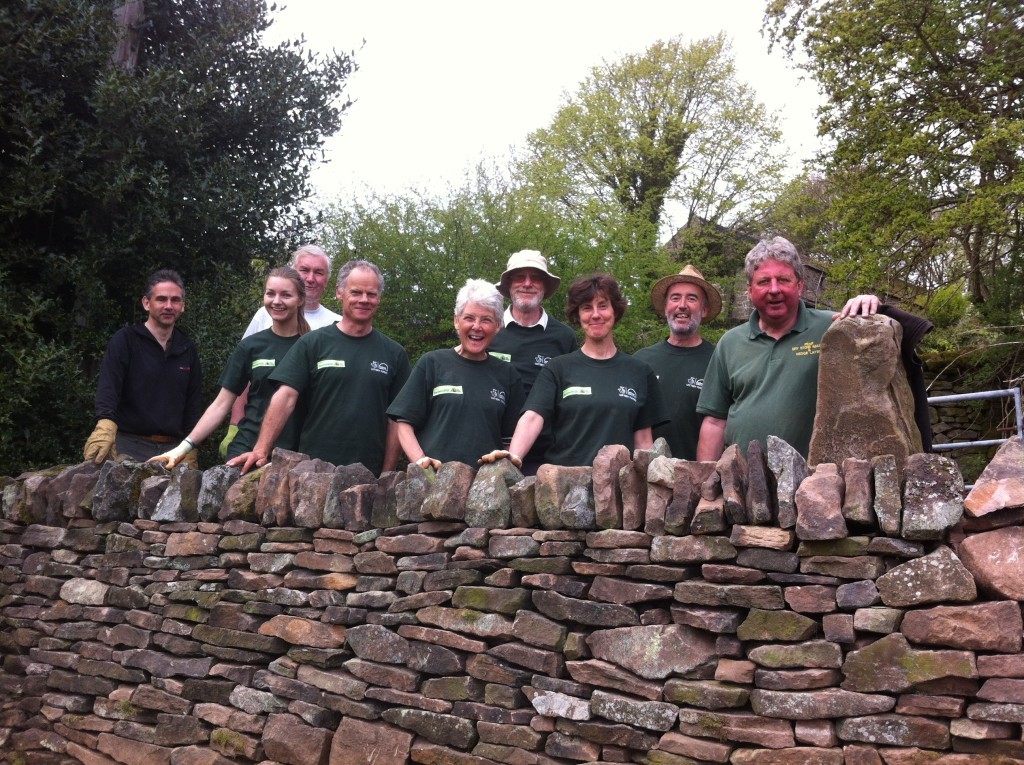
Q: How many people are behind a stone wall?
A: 9